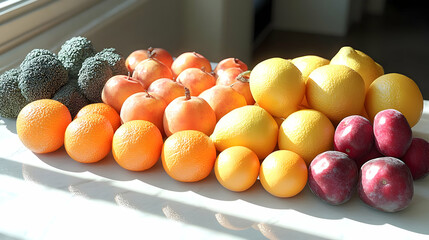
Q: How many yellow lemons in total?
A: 7